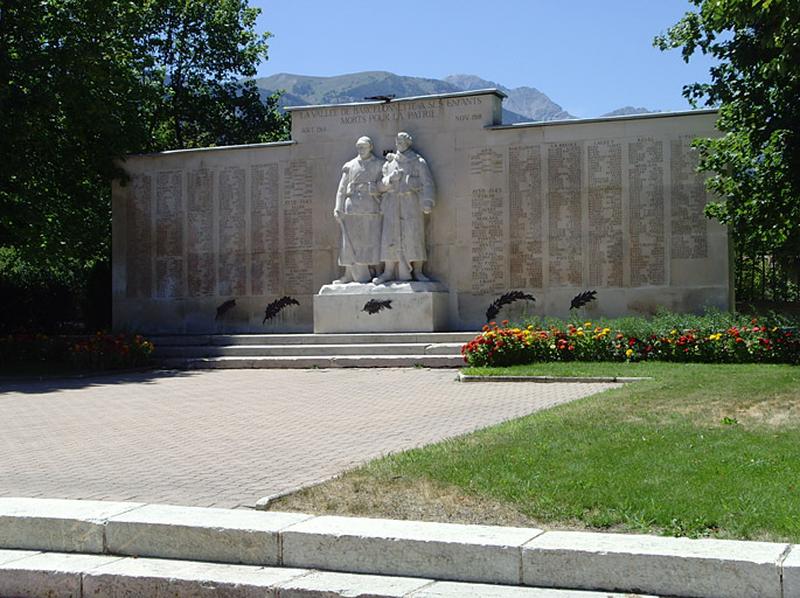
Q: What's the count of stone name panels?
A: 12